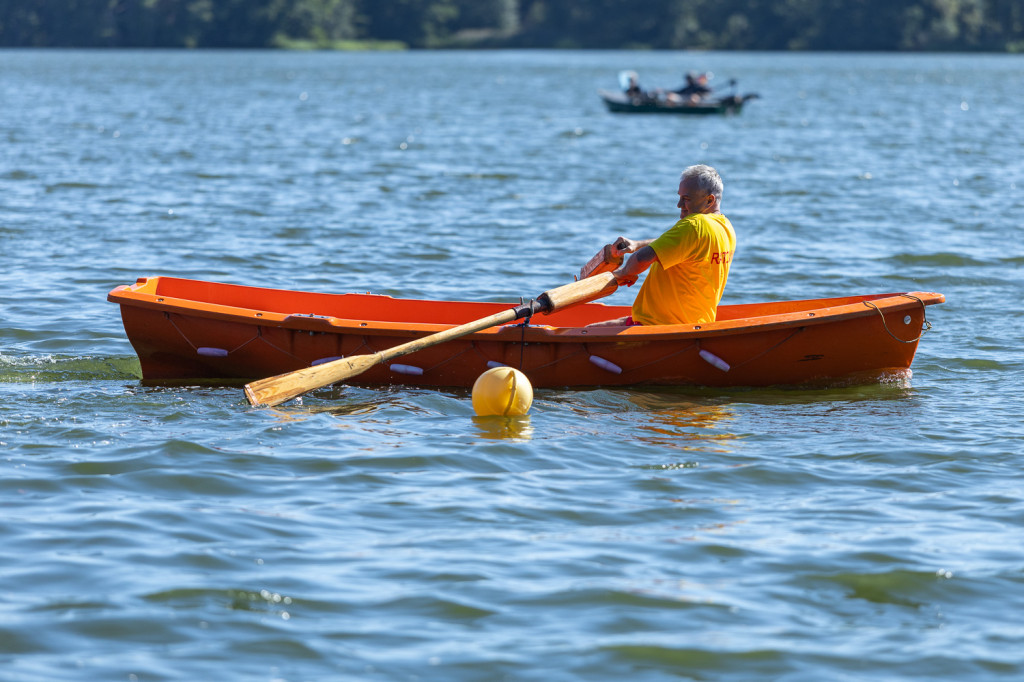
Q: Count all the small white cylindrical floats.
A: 6